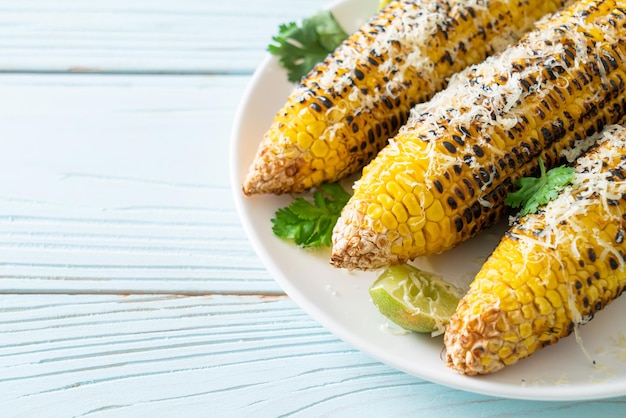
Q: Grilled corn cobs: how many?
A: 3